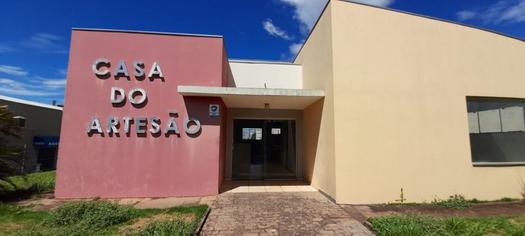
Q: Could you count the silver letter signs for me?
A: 13